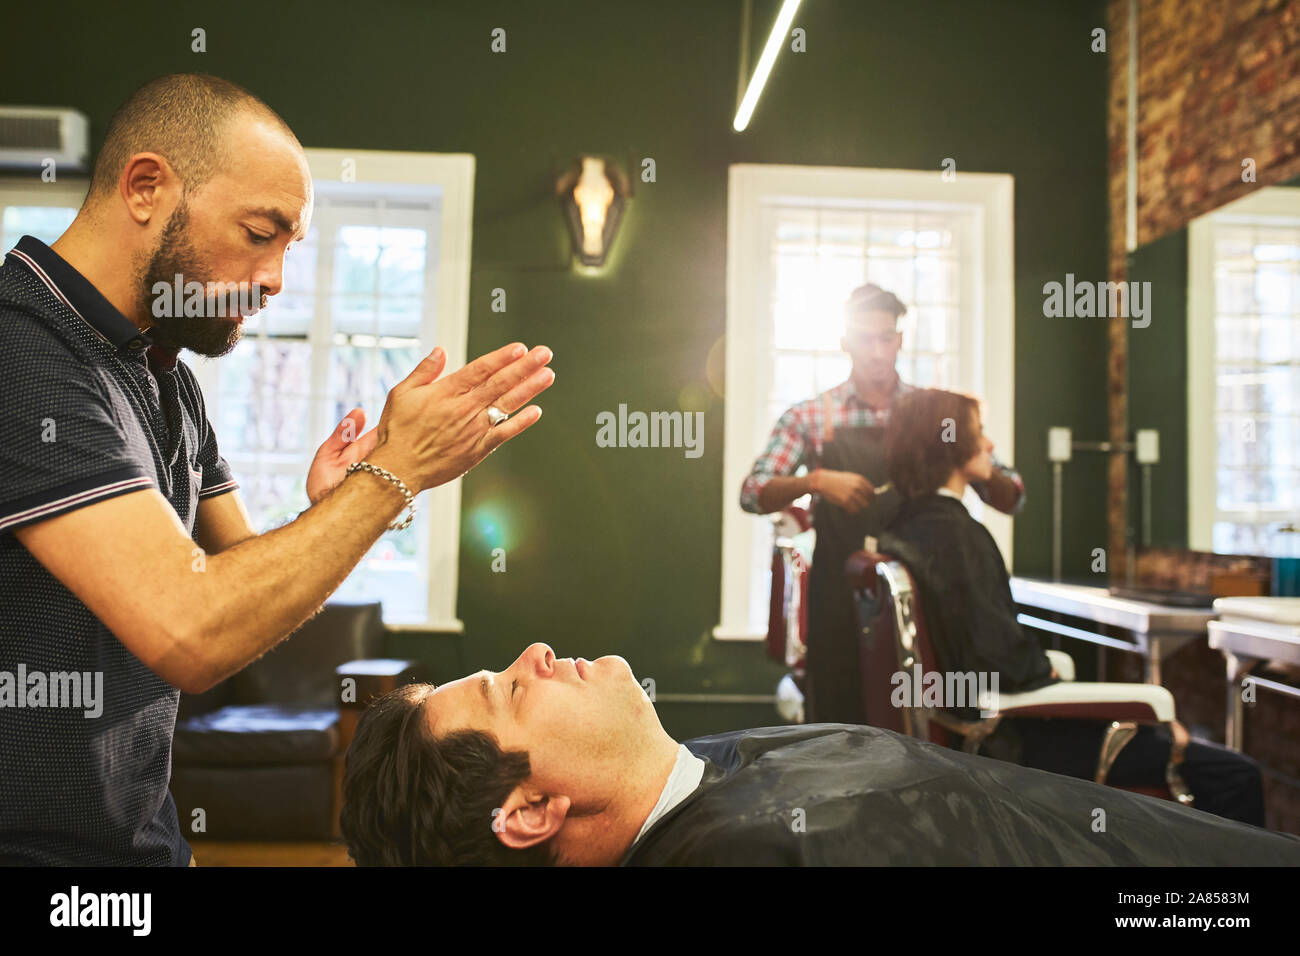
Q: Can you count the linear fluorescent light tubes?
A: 1